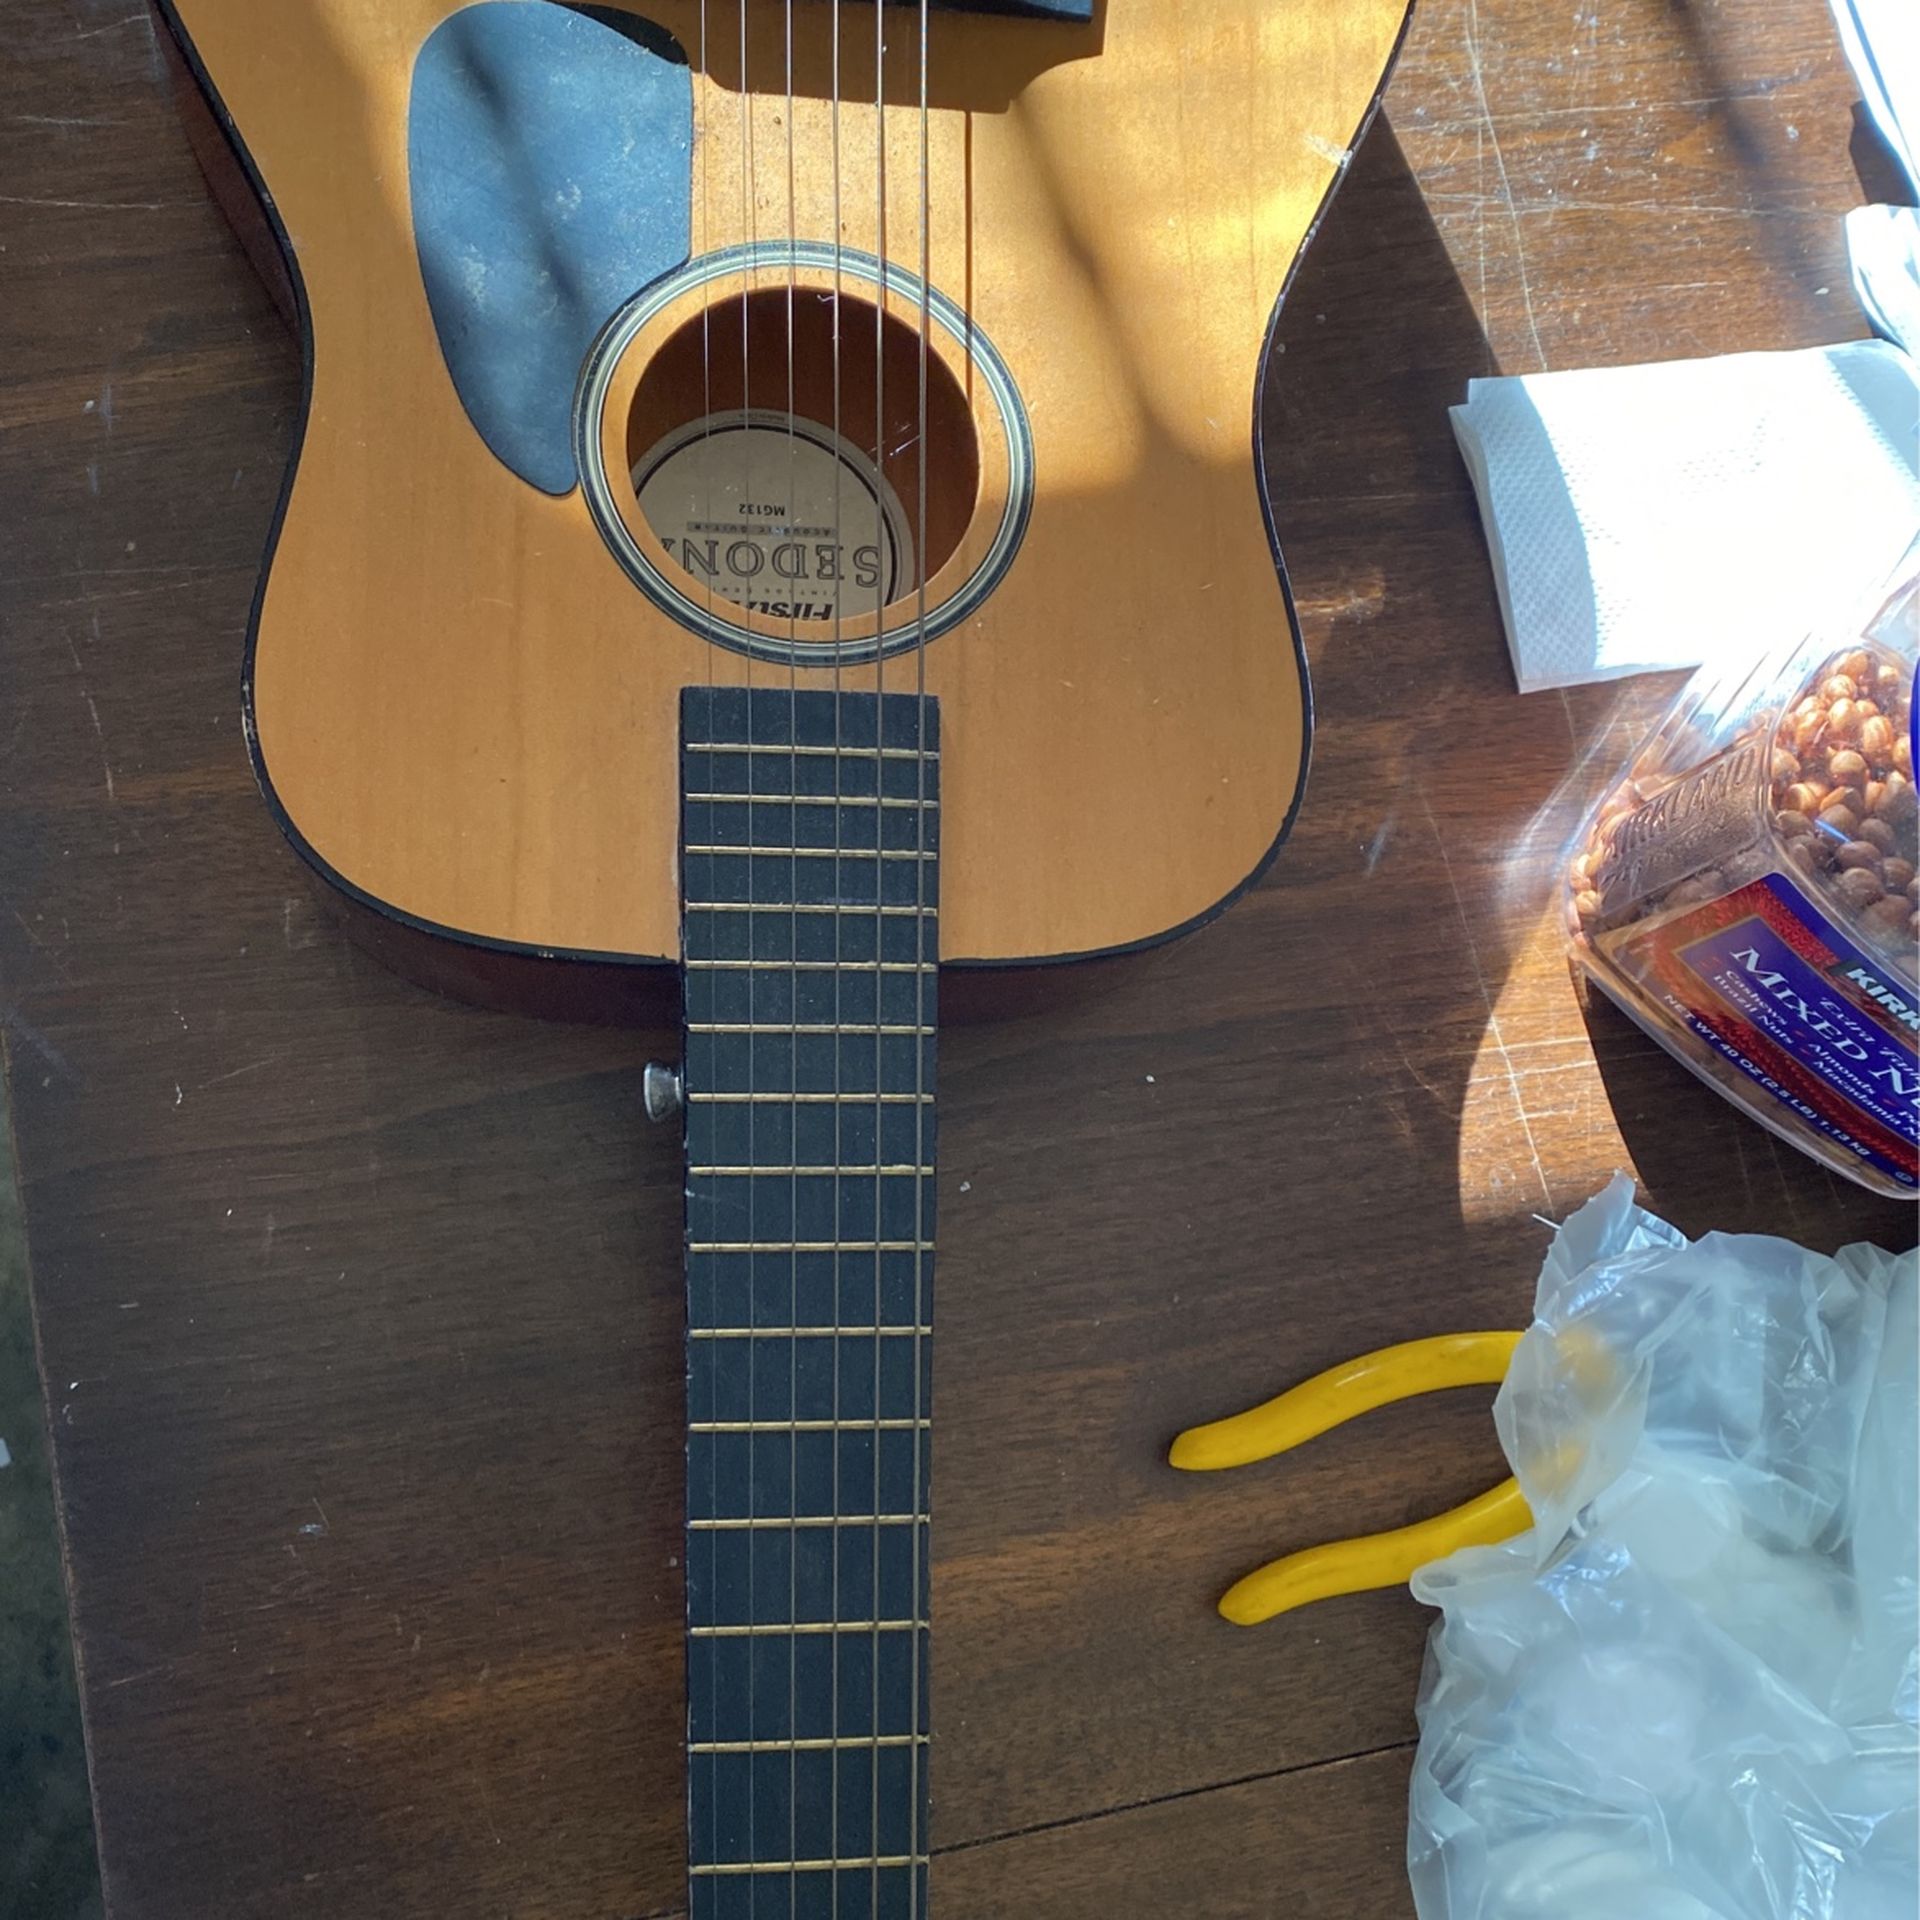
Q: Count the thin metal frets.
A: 15